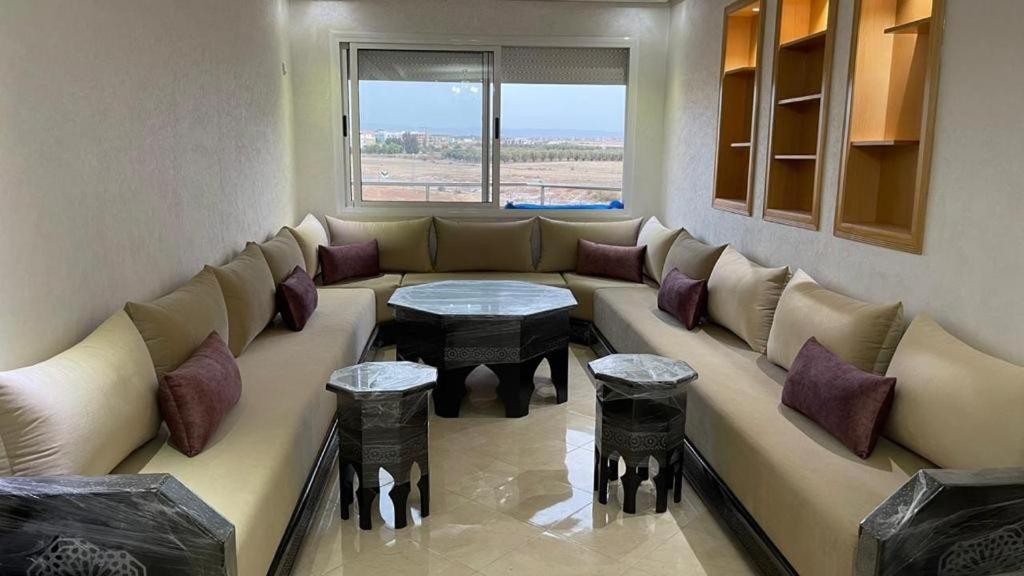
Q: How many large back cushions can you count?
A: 13